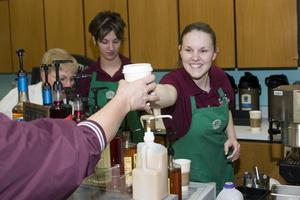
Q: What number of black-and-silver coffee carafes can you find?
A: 3